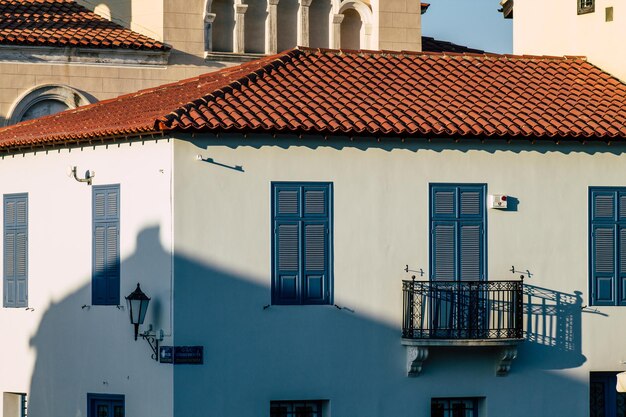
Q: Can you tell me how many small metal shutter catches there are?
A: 8